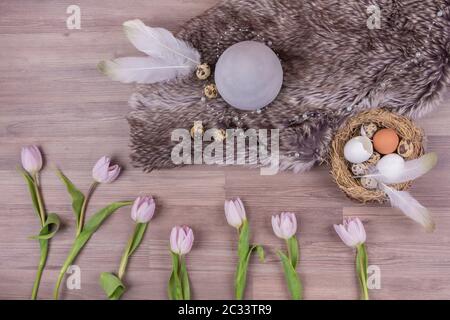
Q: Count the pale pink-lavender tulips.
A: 7